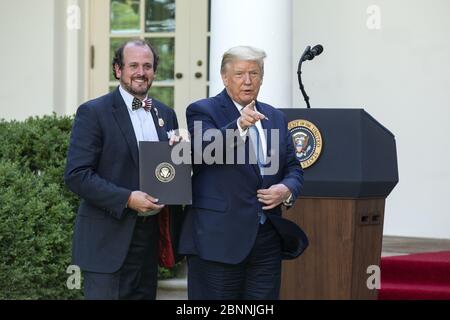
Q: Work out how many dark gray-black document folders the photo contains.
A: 1